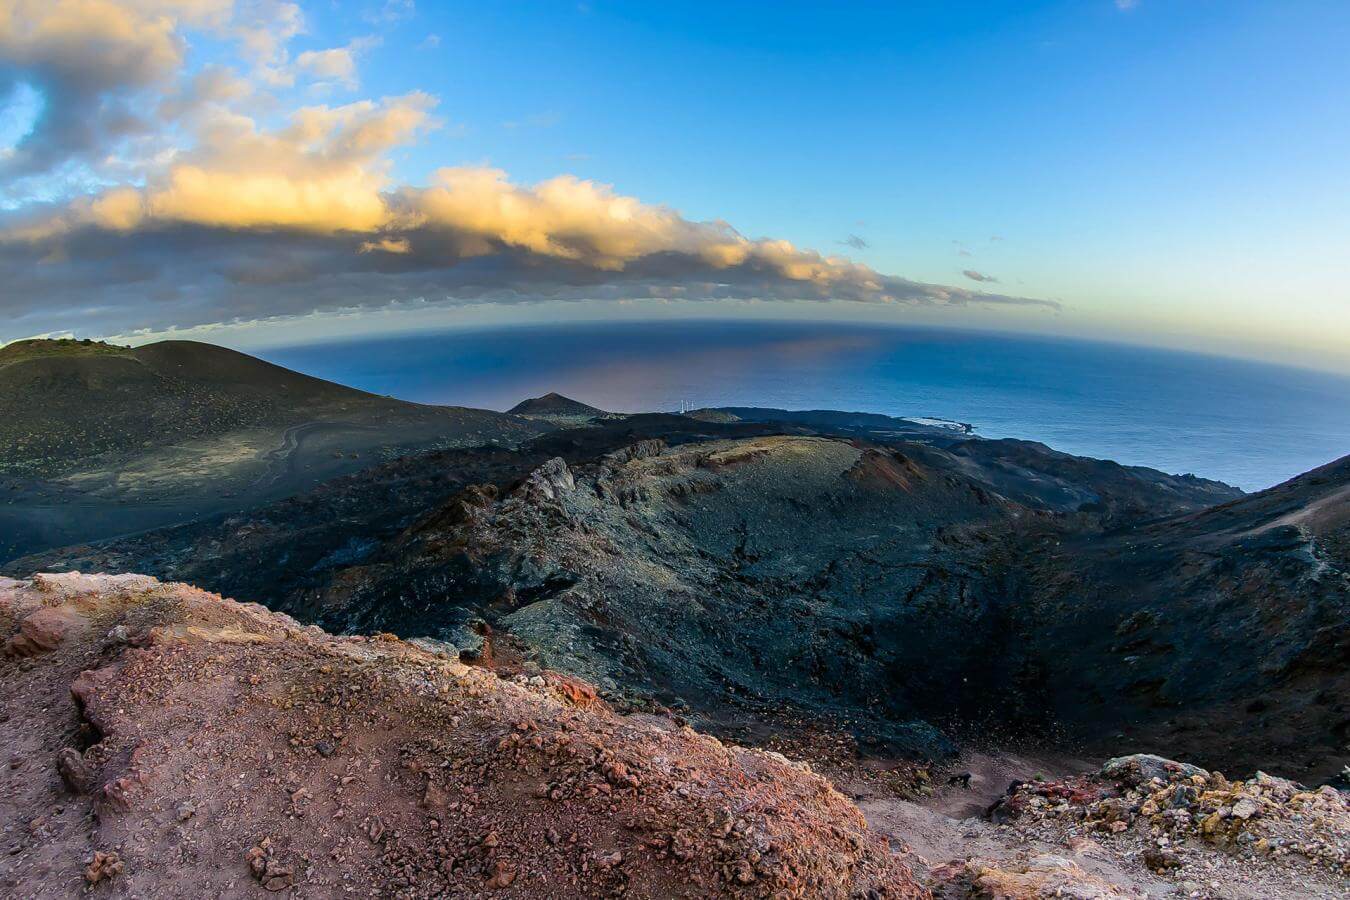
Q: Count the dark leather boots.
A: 0